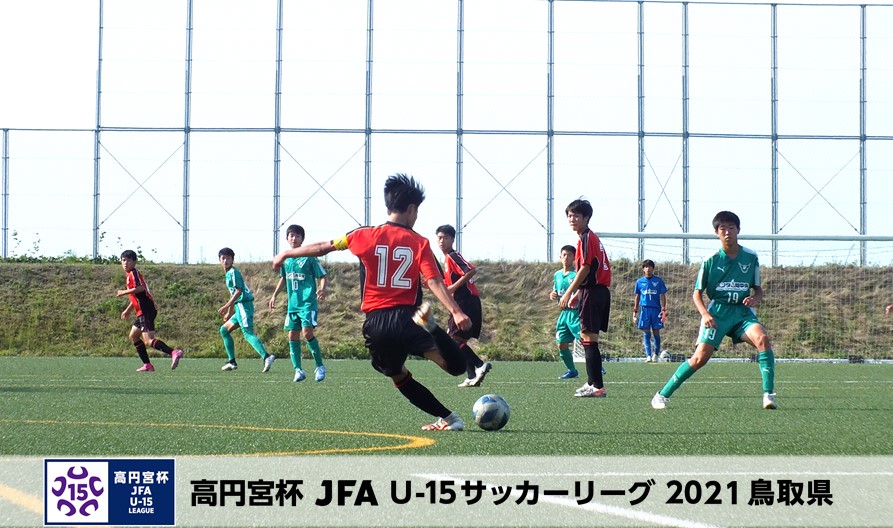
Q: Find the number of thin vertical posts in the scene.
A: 11